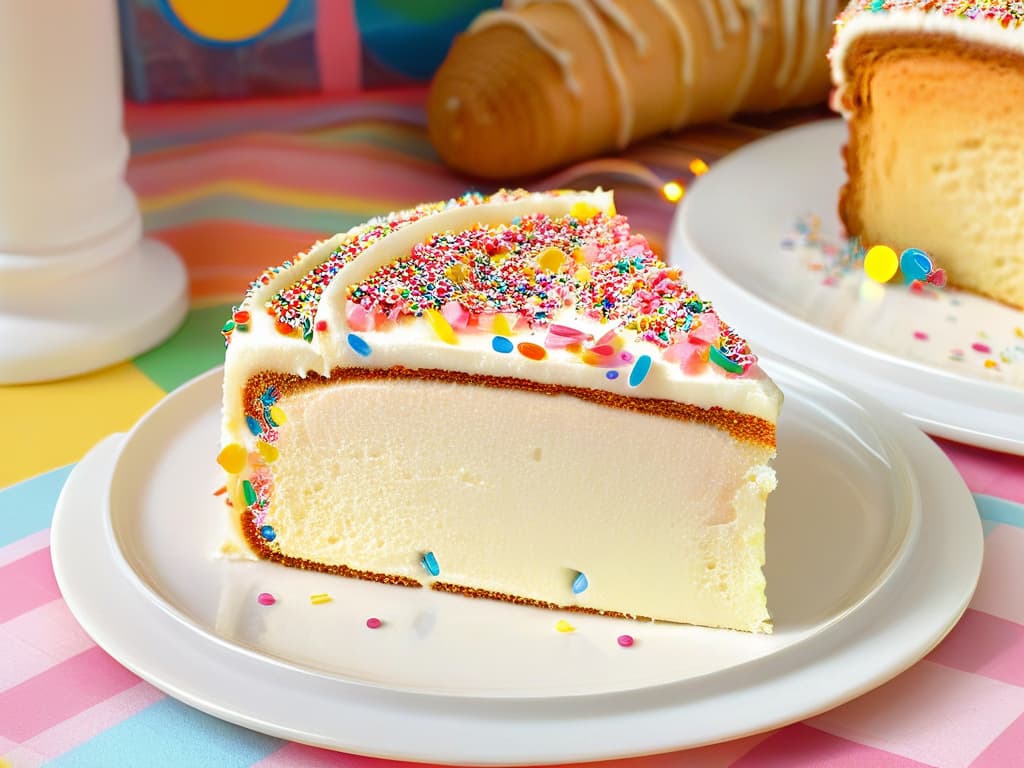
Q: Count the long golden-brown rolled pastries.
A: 1